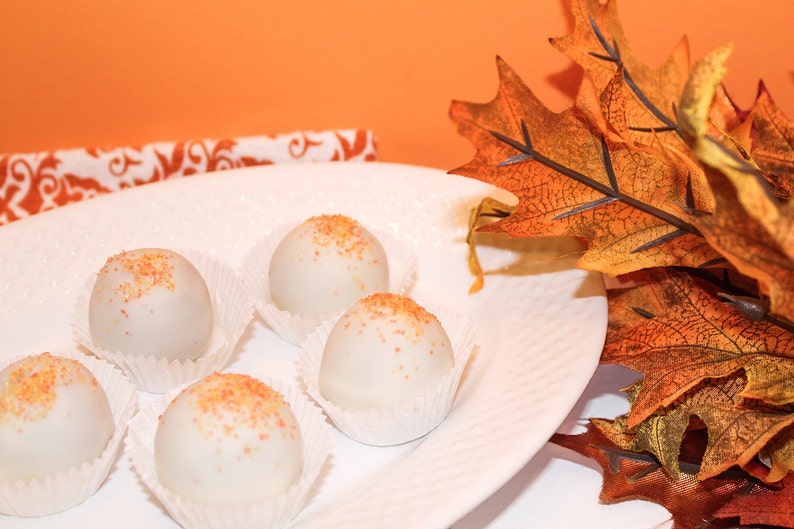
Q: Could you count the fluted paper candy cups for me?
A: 5